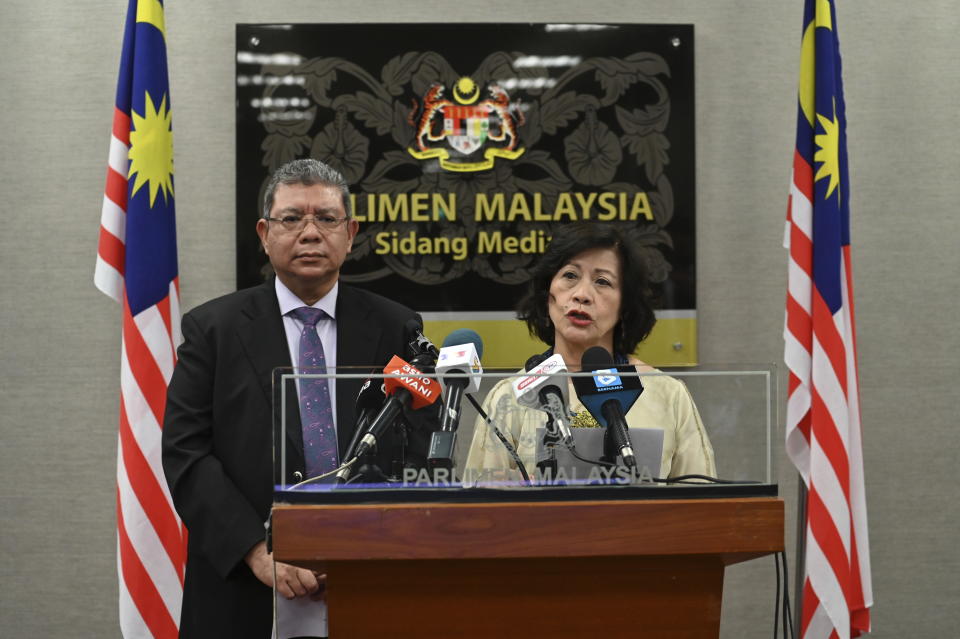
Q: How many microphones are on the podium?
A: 6